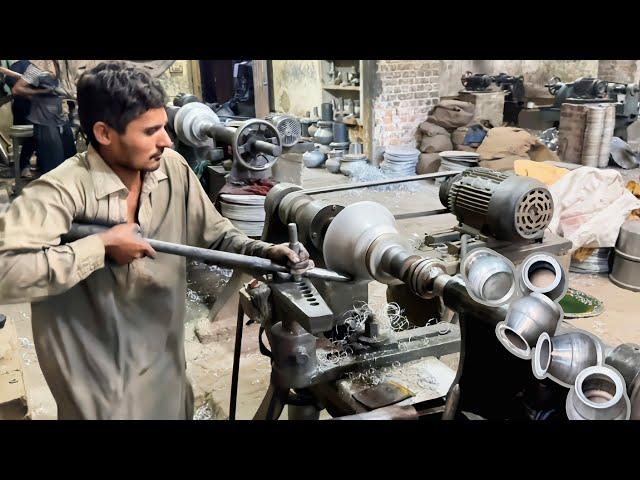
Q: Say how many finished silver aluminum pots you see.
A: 5